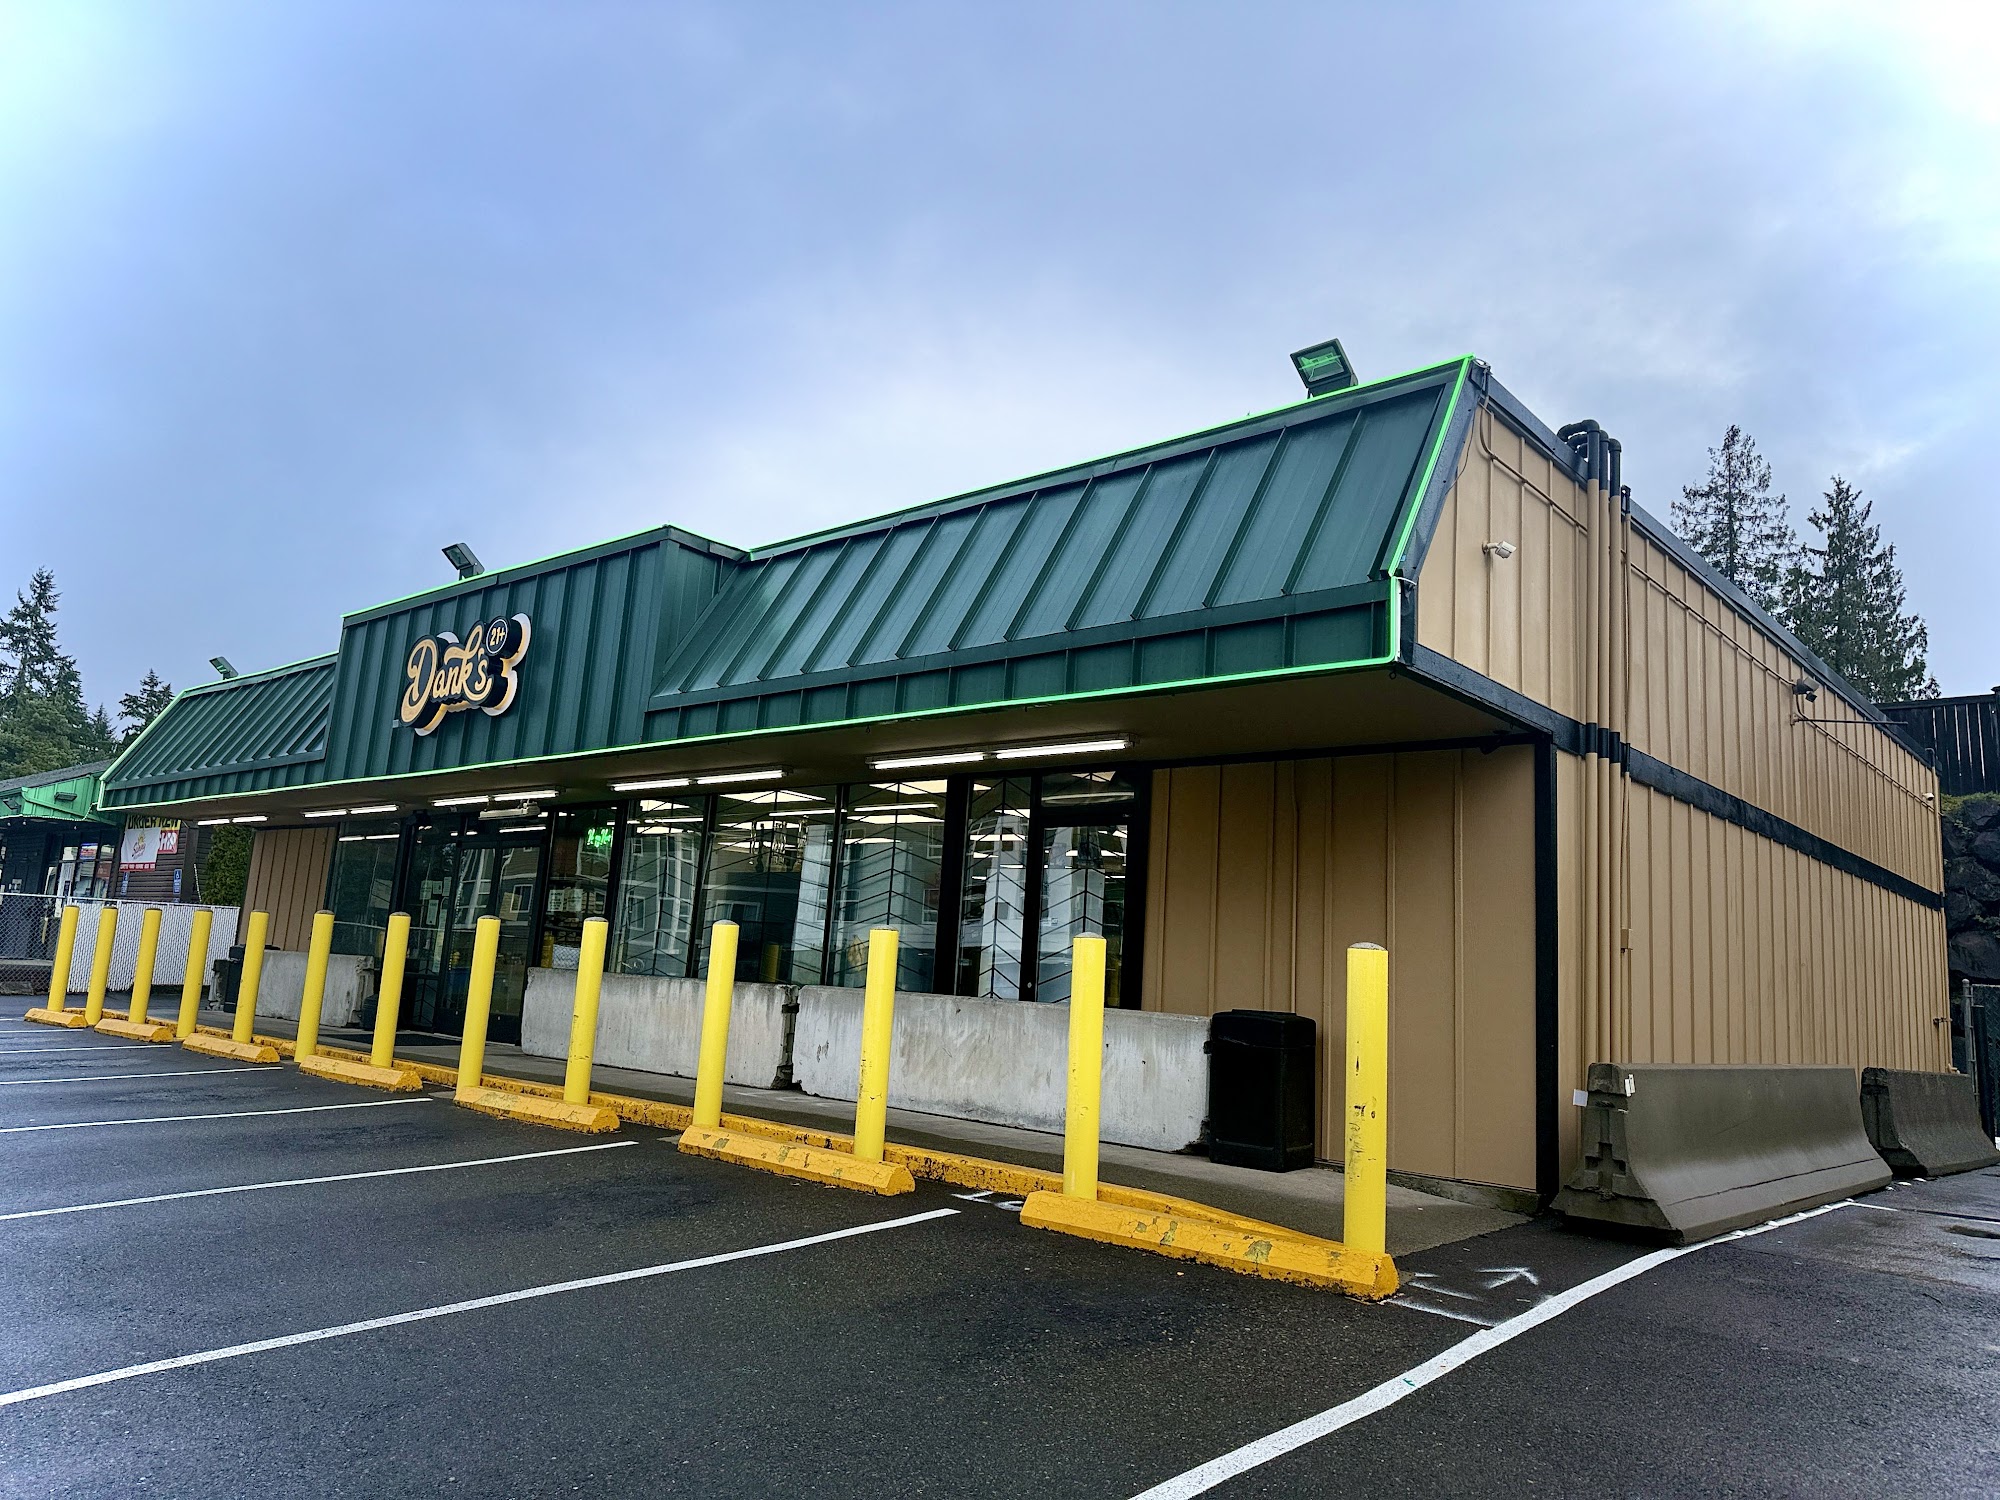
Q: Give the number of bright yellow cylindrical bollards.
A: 13